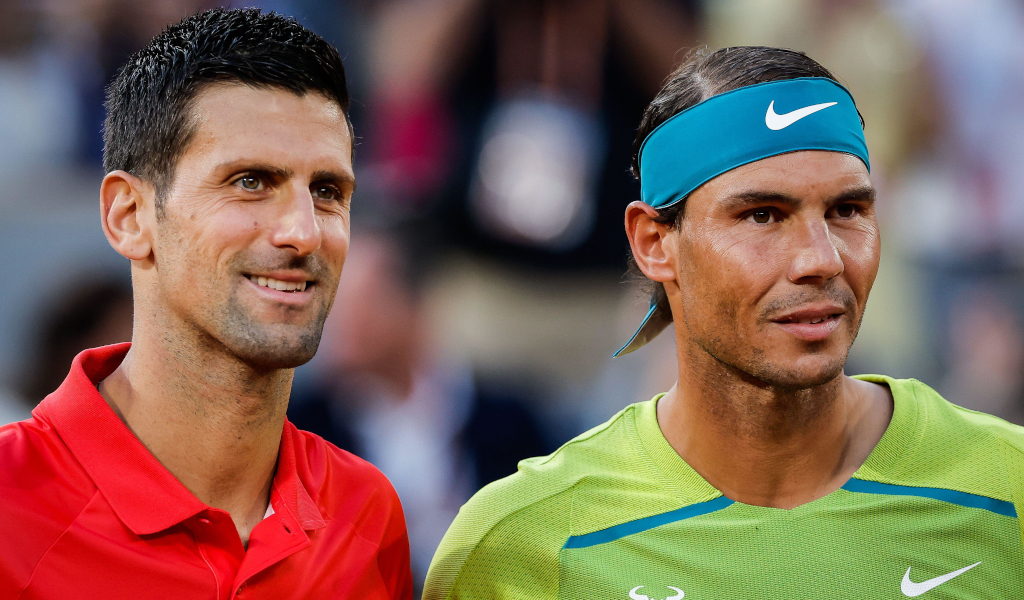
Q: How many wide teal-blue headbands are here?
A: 1